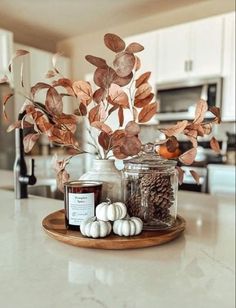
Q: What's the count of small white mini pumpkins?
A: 3